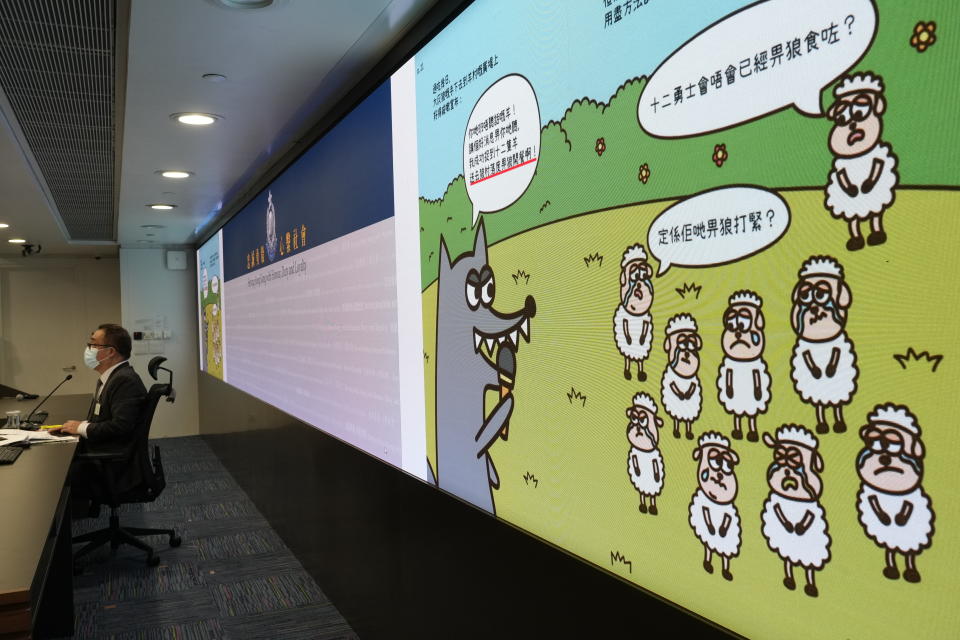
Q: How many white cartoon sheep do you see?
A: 9